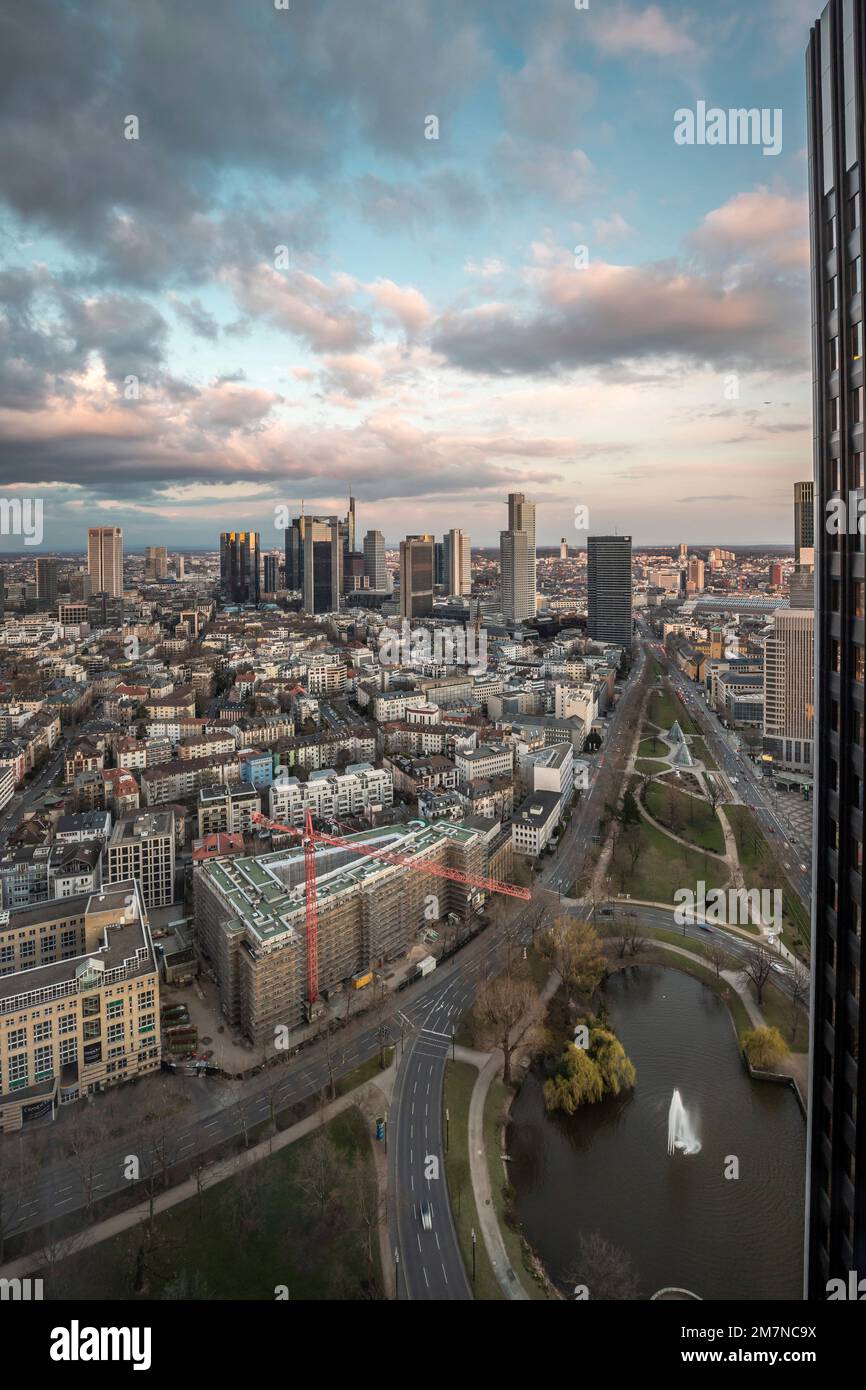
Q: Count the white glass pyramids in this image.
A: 2